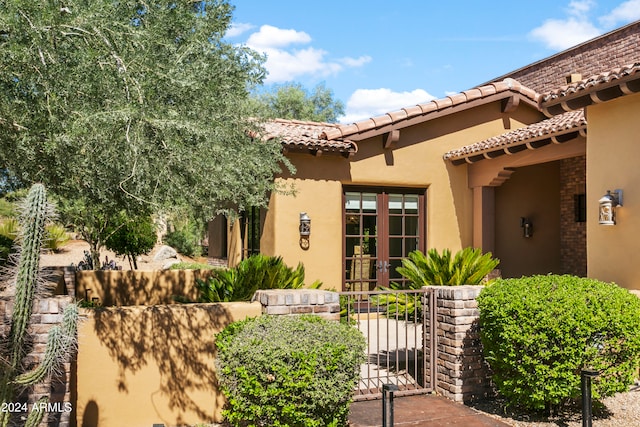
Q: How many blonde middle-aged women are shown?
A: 0